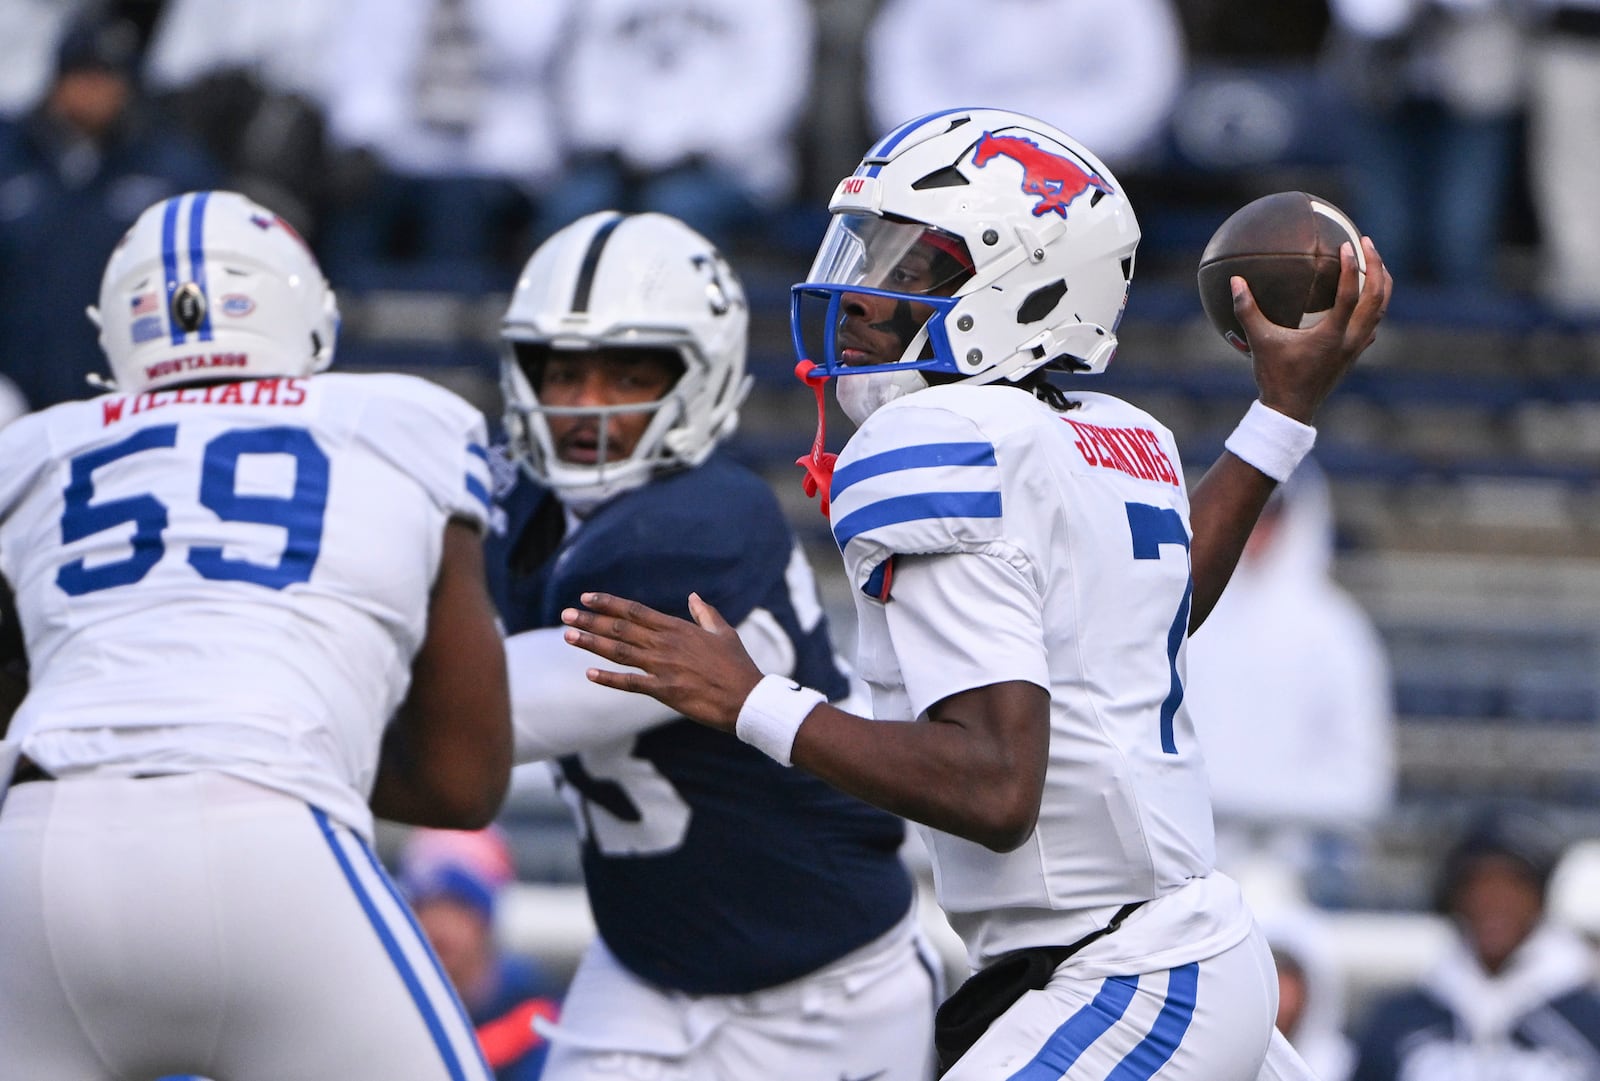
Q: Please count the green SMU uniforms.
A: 0